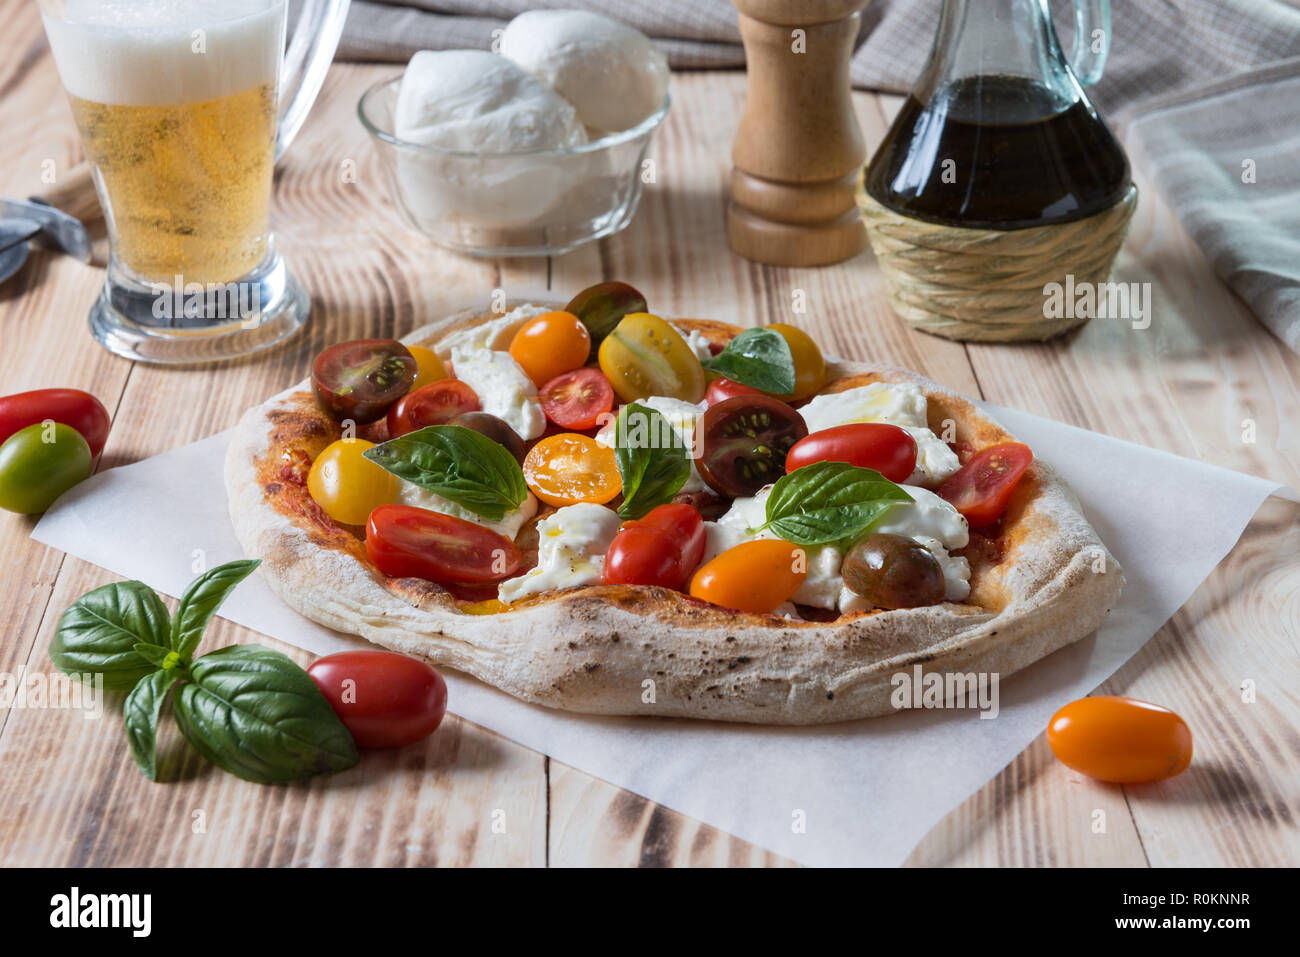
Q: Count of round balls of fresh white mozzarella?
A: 2